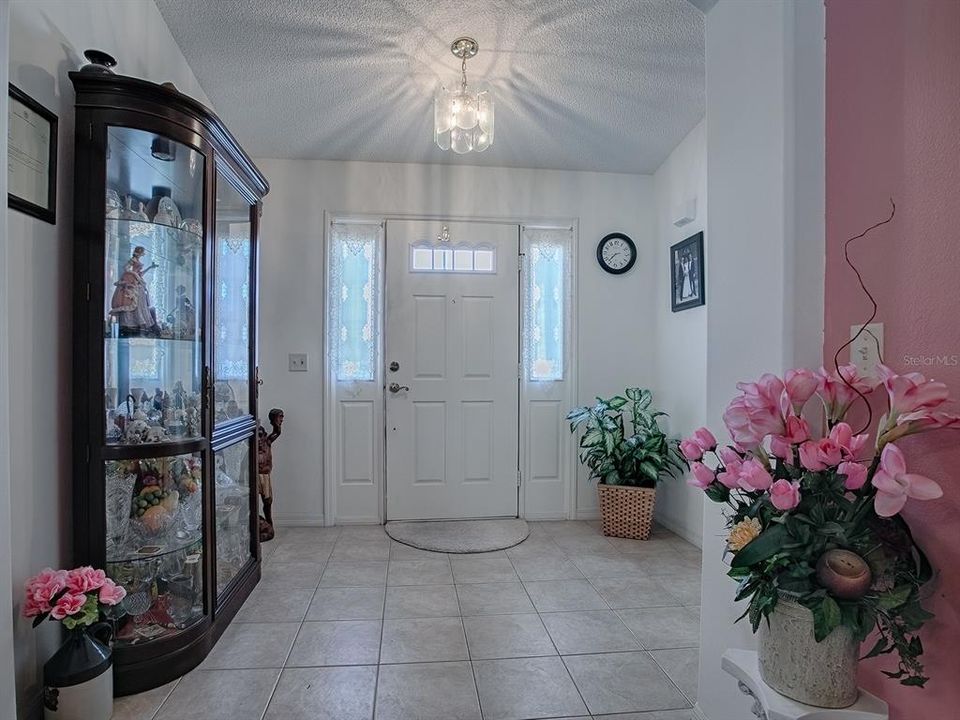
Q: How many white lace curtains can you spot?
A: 2